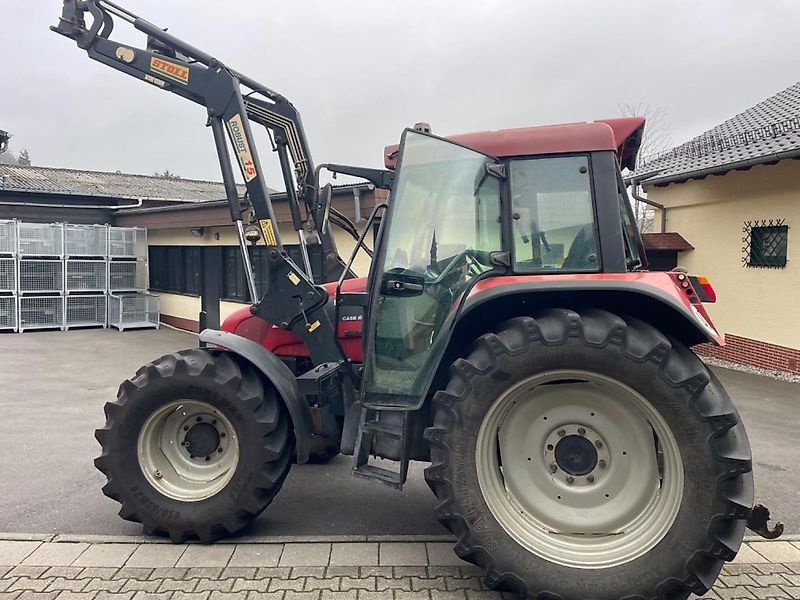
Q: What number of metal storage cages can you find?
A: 12